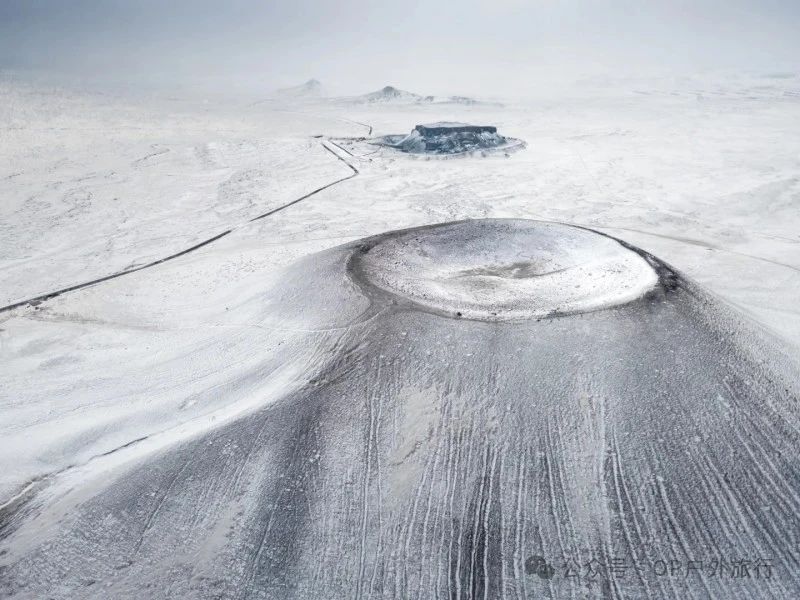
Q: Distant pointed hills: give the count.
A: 2